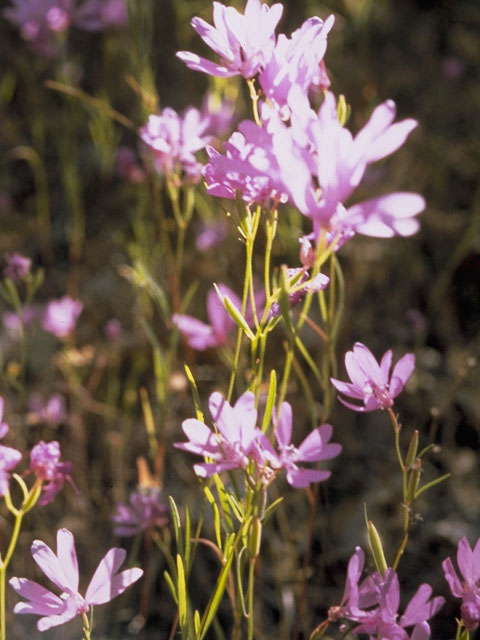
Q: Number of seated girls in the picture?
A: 0